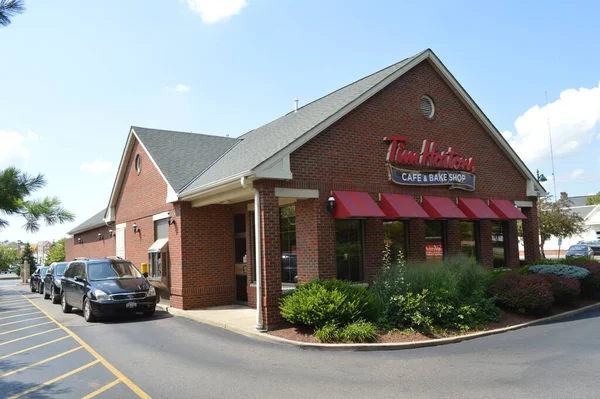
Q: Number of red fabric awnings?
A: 5